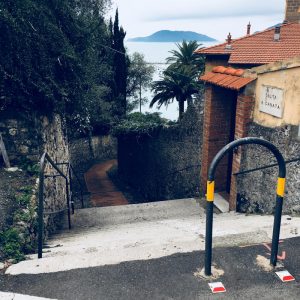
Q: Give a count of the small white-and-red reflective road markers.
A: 2